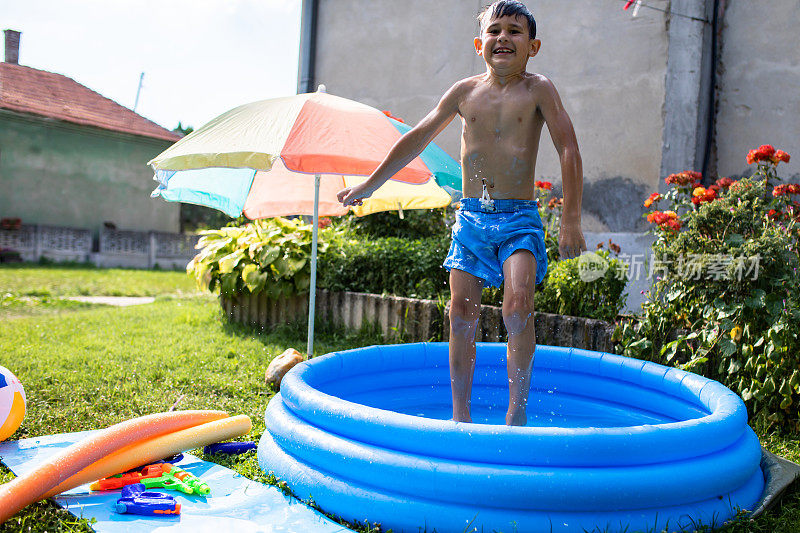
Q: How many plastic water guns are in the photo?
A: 3